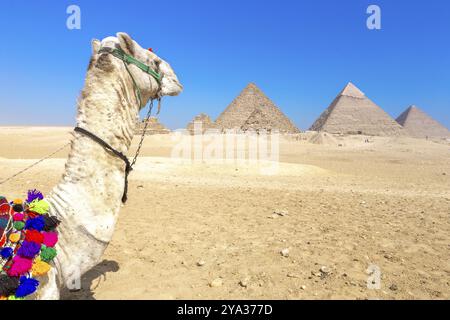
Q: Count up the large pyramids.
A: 3